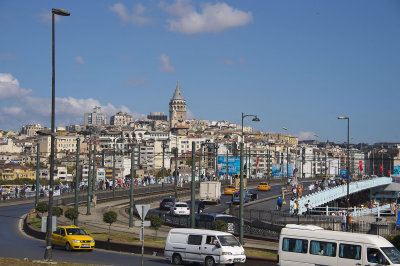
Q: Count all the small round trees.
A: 6